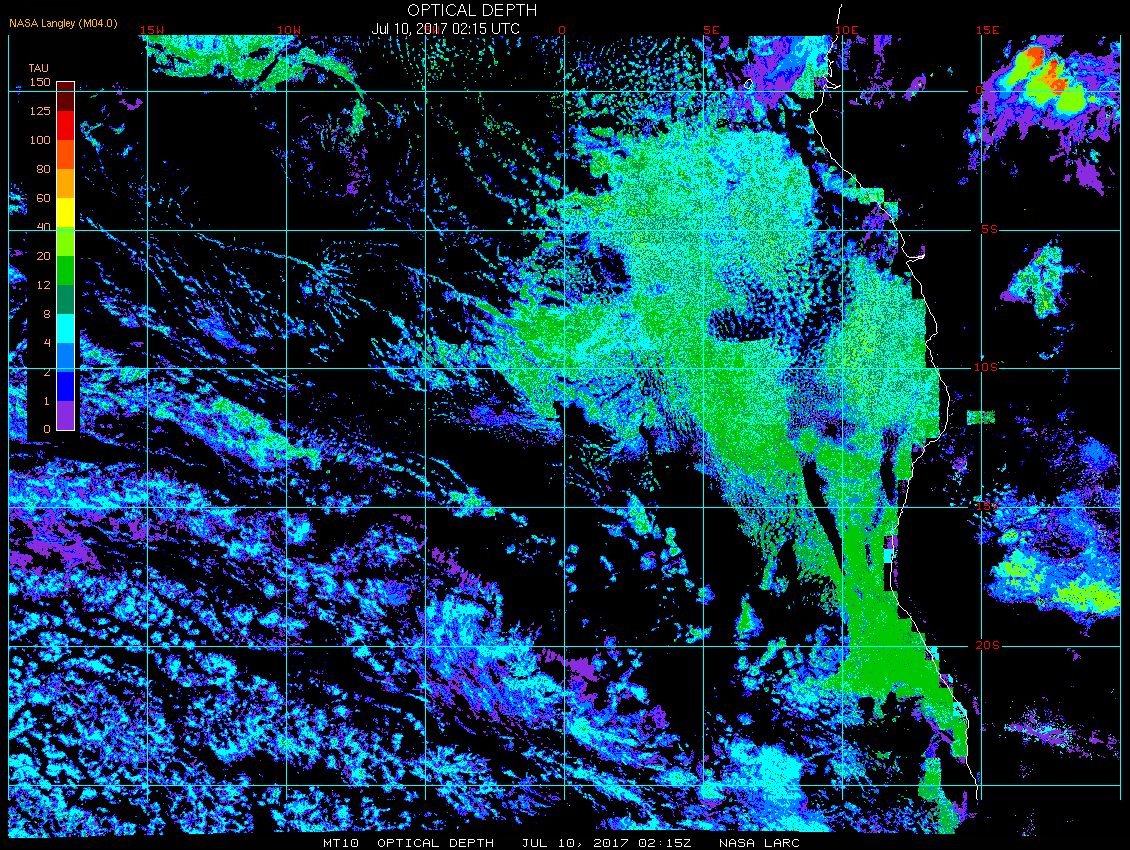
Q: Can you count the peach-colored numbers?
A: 13